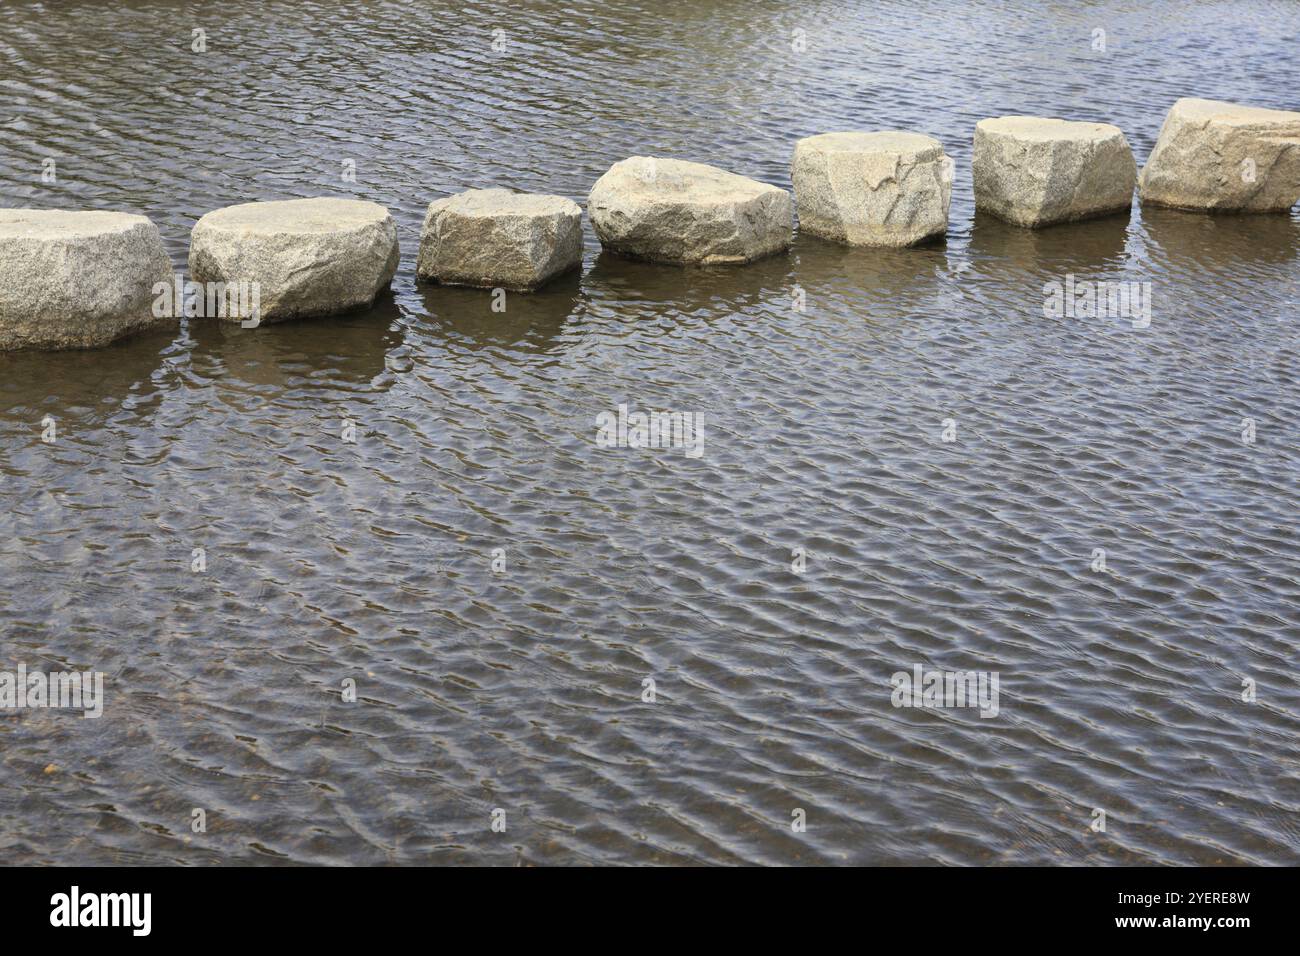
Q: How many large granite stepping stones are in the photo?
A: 7